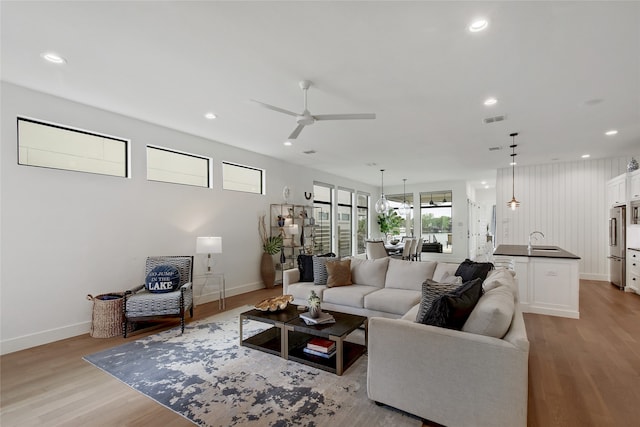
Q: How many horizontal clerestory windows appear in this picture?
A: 3